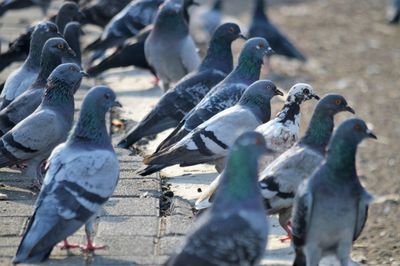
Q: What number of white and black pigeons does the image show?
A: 1